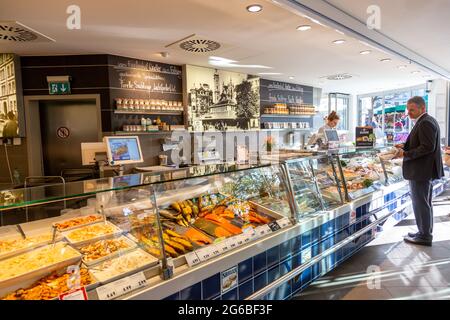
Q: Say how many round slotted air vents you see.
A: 3